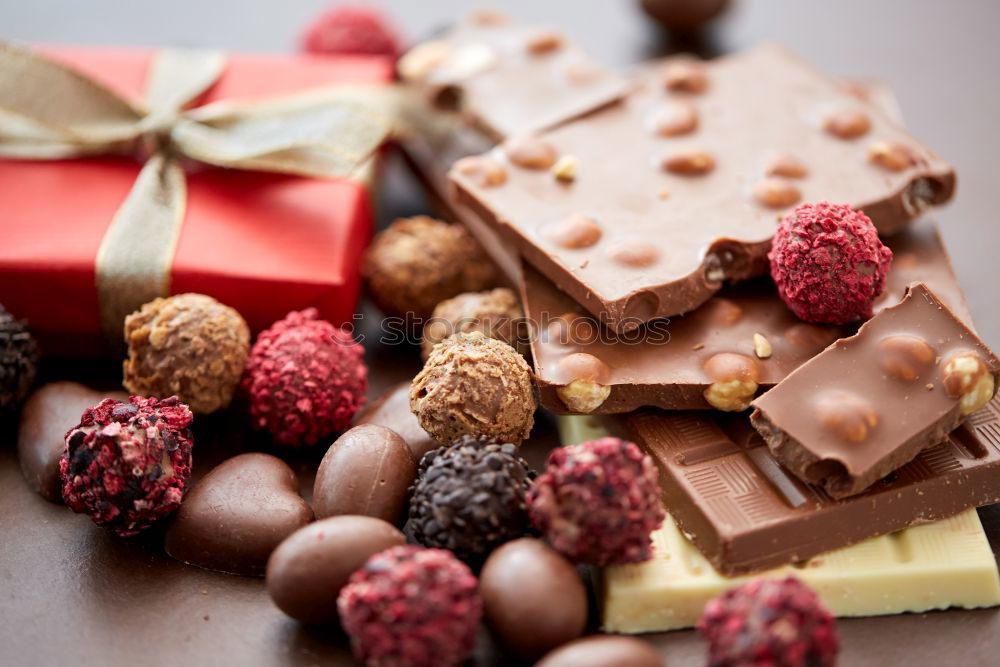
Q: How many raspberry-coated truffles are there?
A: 7